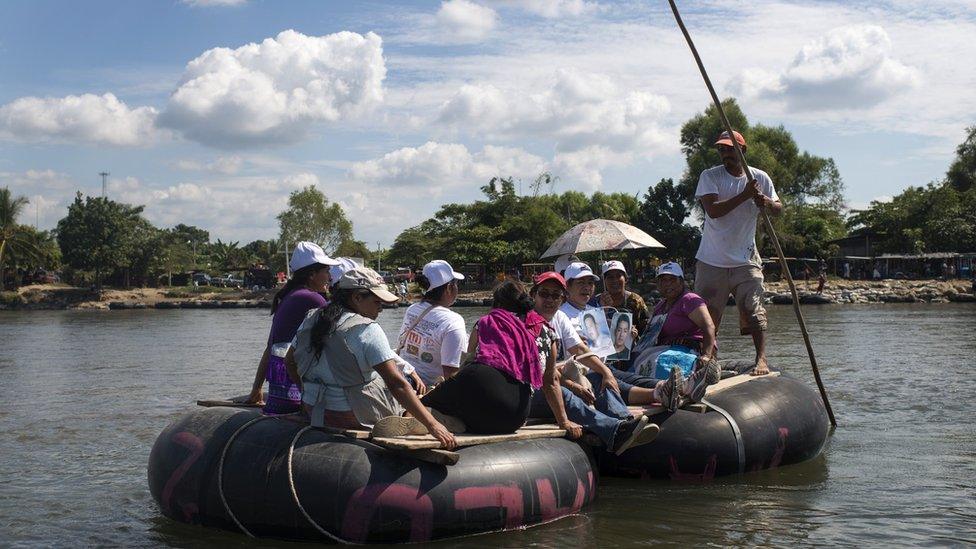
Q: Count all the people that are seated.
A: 10